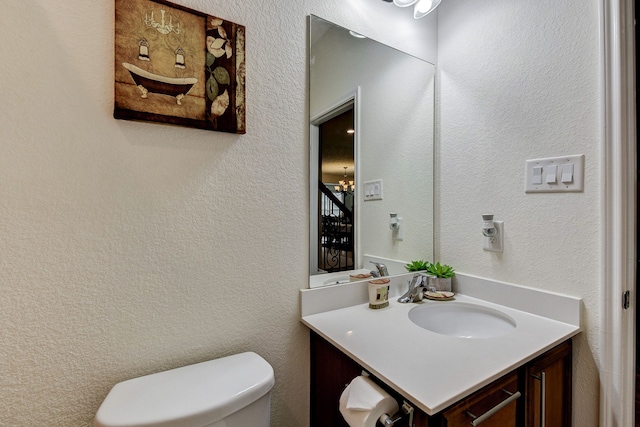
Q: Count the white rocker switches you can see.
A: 3